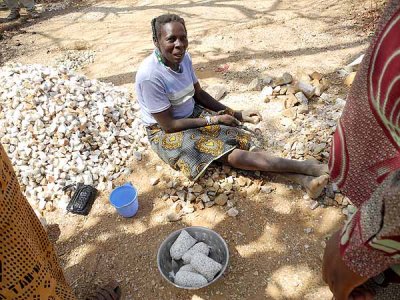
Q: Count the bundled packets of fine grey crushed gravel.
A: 5